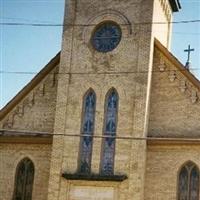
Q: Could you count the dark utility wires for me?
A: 3